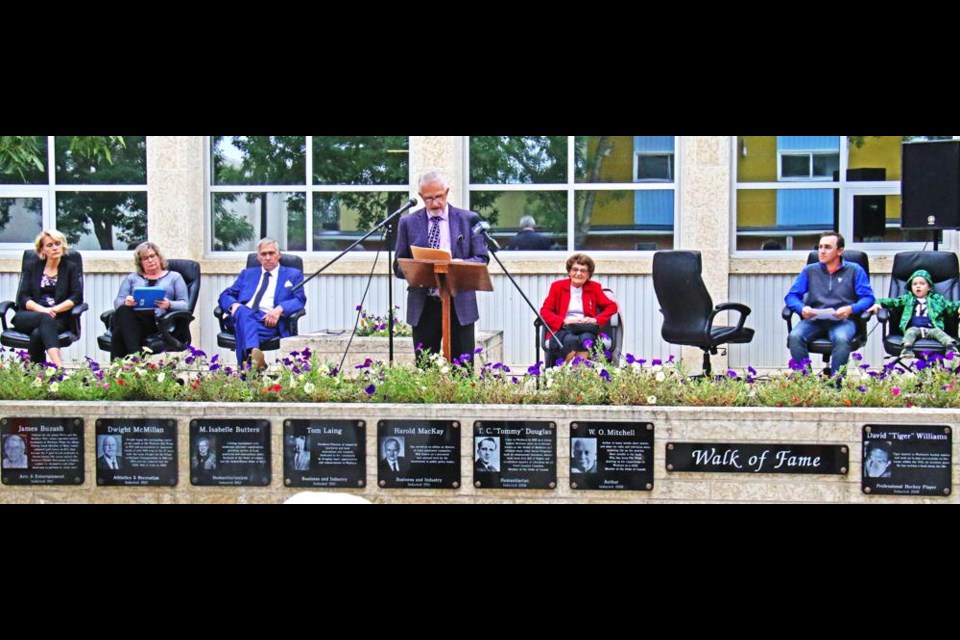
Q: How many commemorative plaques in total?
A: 8